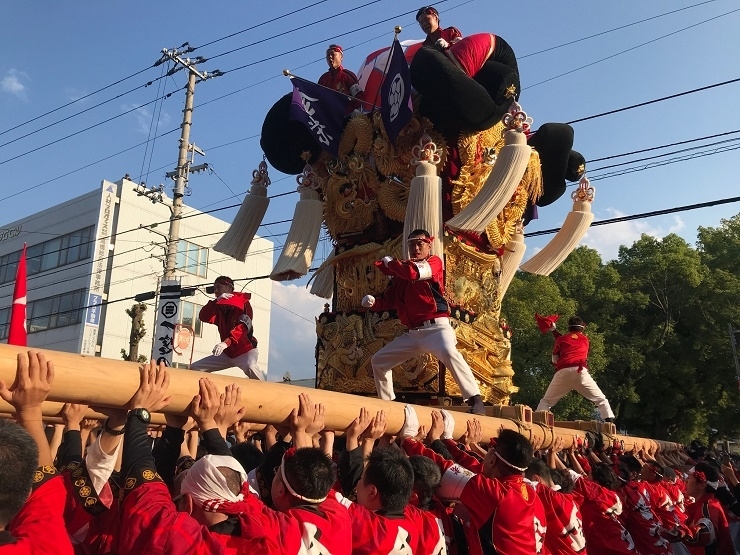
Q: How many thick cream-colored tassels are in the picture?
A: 7